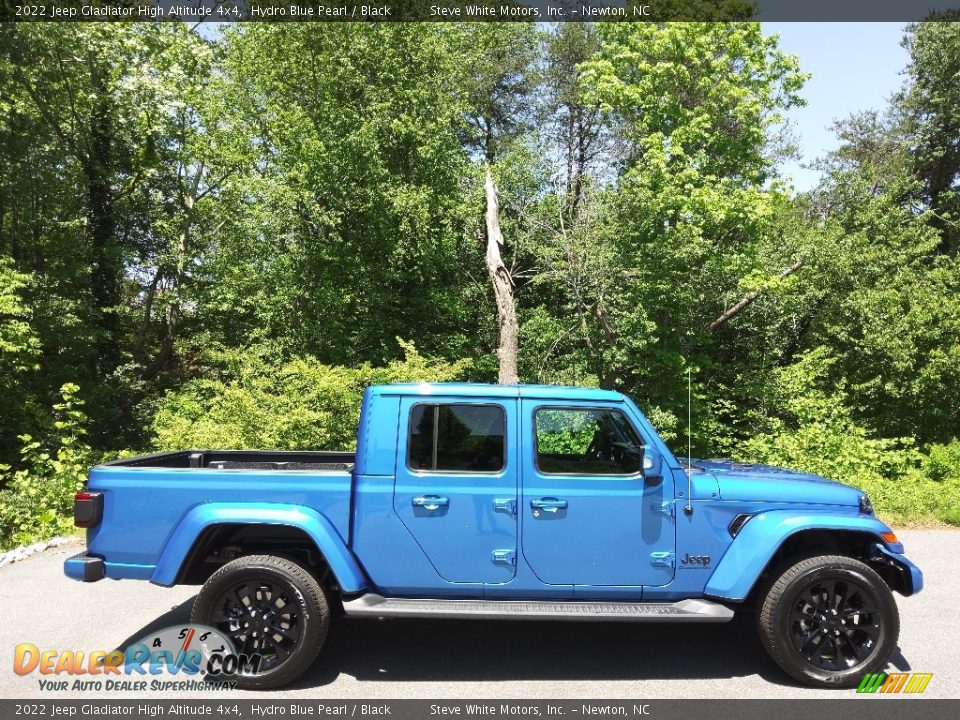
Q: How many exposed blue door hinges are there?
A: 4